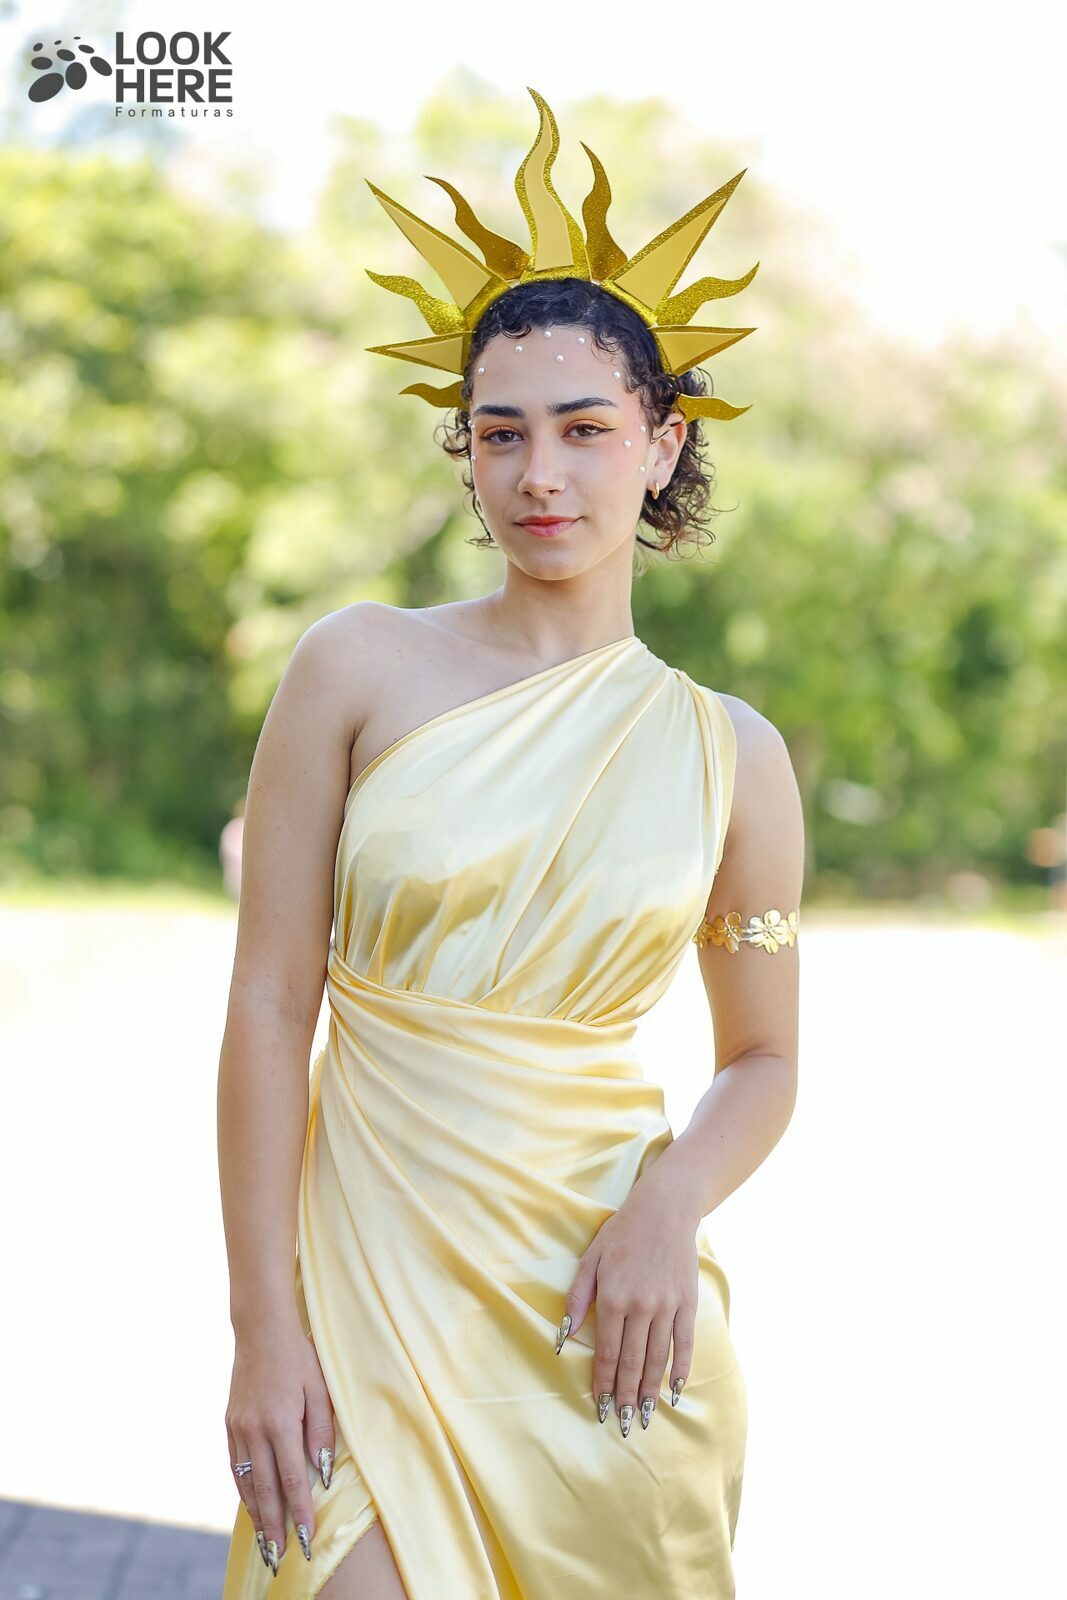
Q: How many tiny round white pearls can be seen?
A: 12